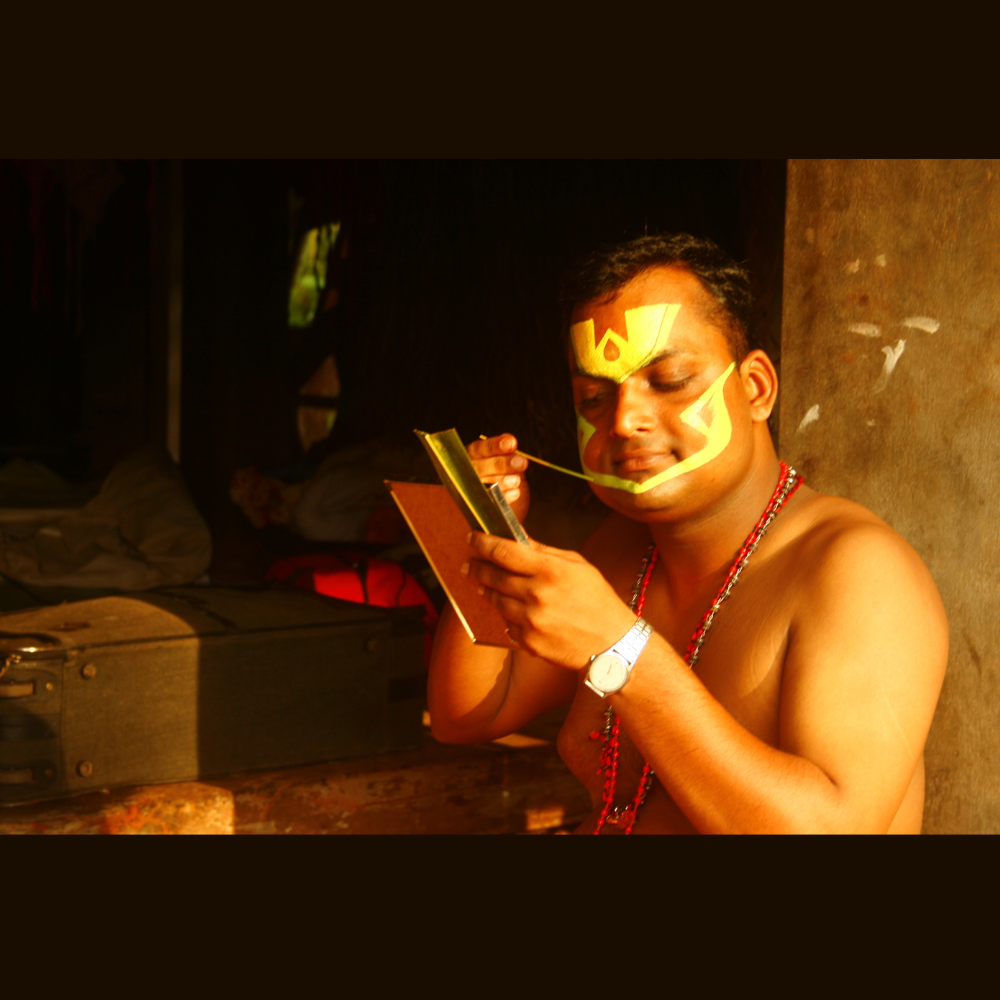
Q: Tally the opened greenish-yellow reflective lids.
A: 1